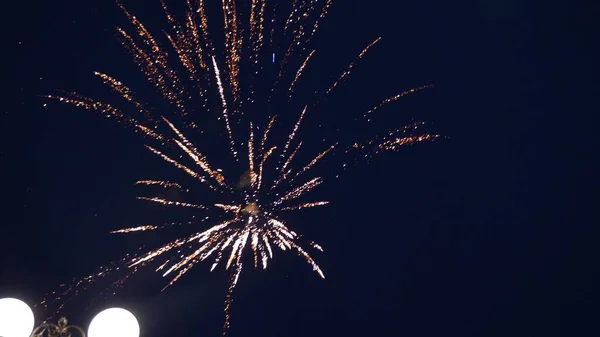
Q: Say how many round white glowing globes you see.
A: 2